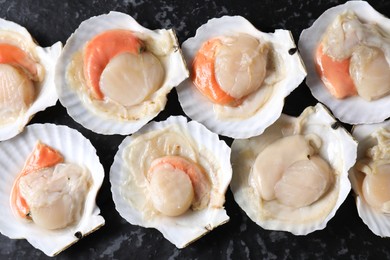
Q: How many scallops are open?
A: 8